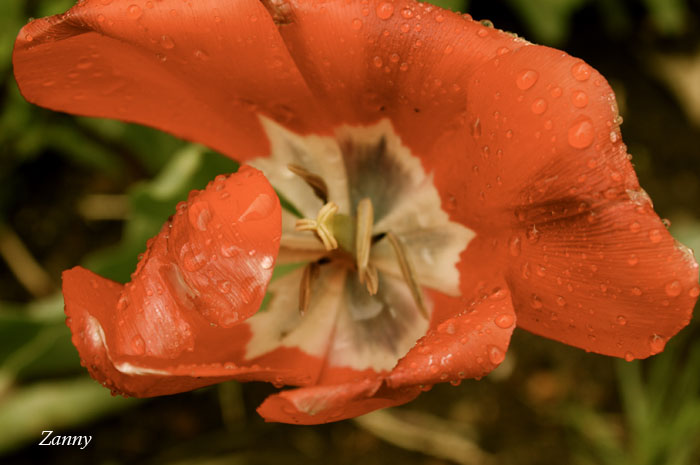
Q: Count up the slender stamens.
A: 5